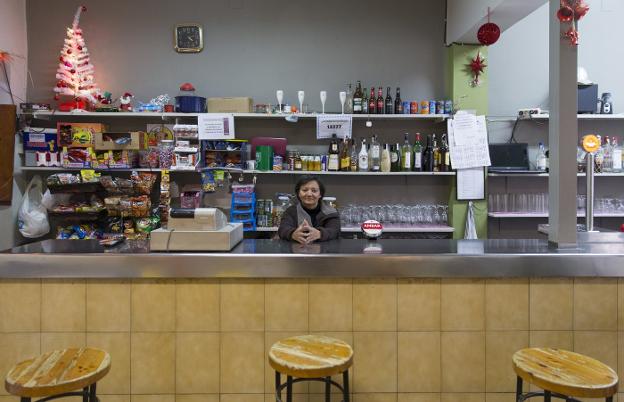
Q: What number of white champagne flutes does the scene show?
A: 4